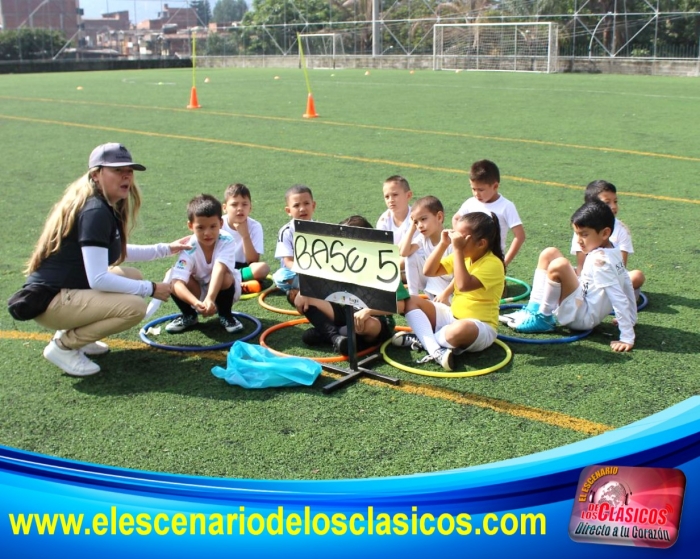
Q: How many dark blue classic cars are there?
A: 0